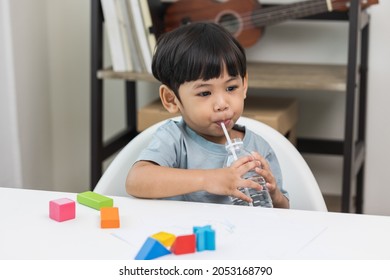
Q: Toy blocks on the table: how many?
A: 7